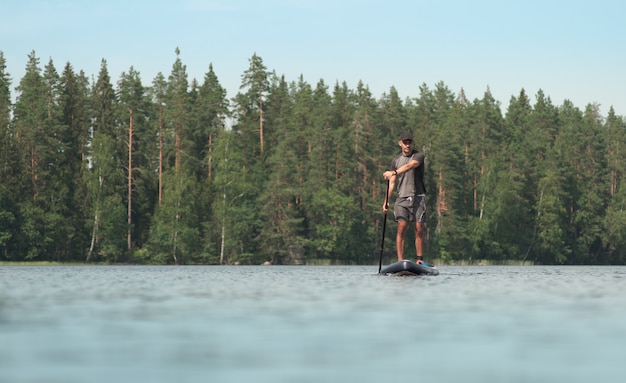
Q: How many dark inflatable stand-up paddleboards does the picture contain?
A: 1